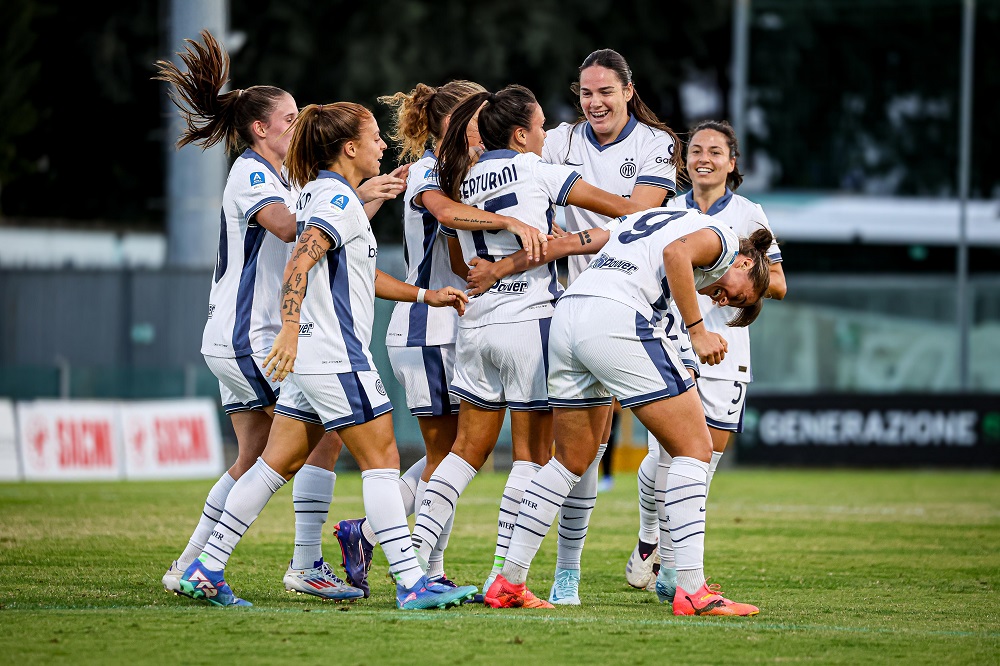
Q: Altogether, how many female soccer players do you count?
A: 7